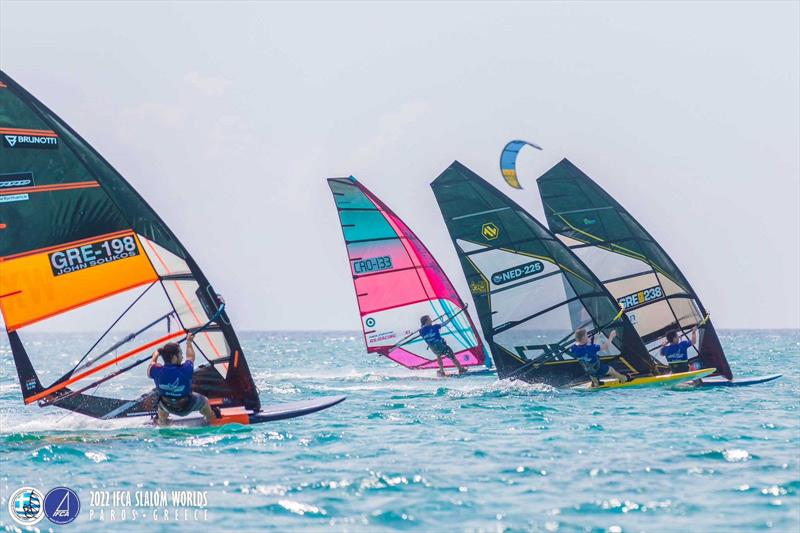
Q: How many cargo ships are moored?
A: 0